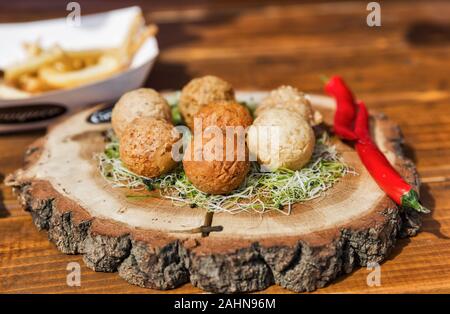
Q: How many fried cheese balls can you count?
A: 7